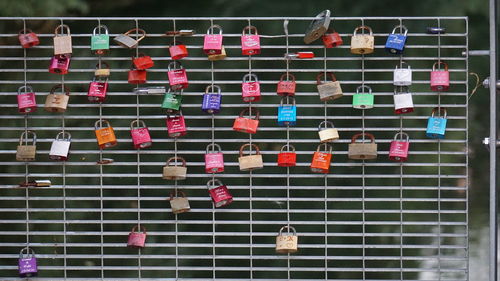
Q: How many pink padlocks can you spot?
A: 14